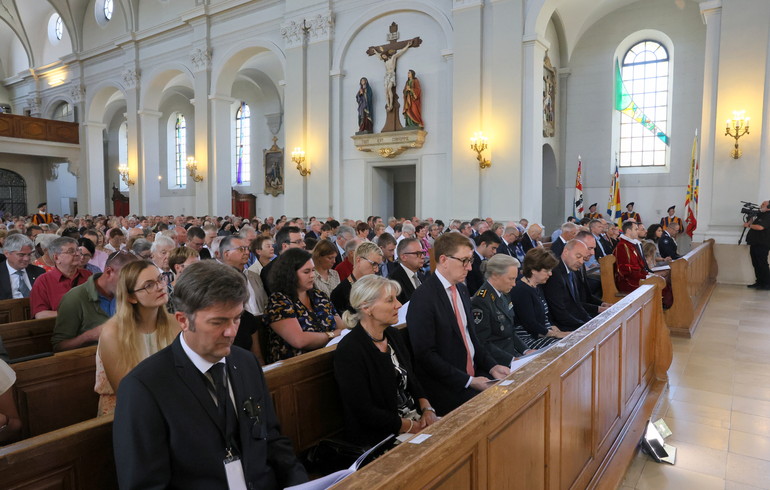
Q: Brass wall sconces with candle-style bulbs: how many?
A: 5